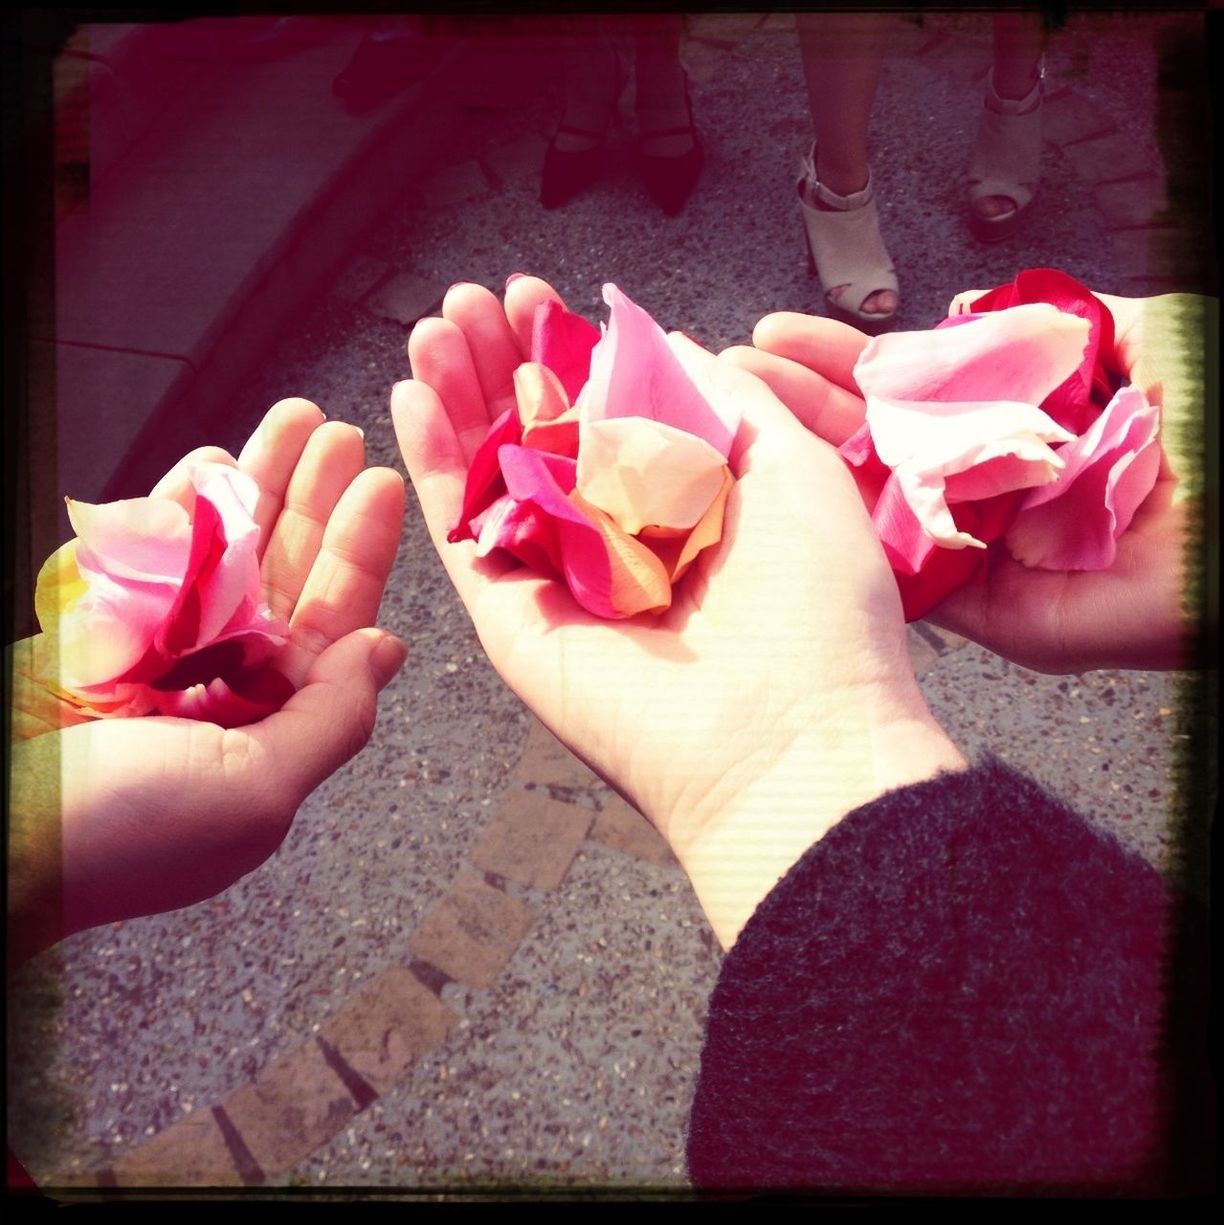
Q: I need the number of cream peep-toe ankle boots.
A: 2